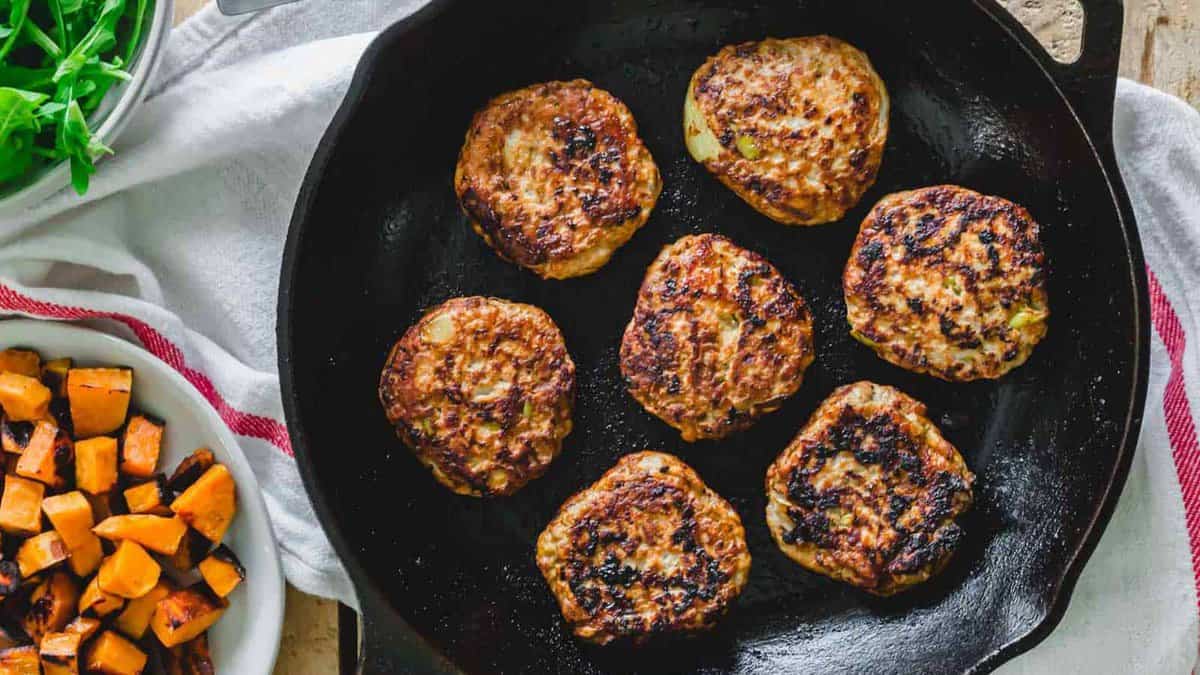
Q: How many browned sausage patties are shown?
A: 7